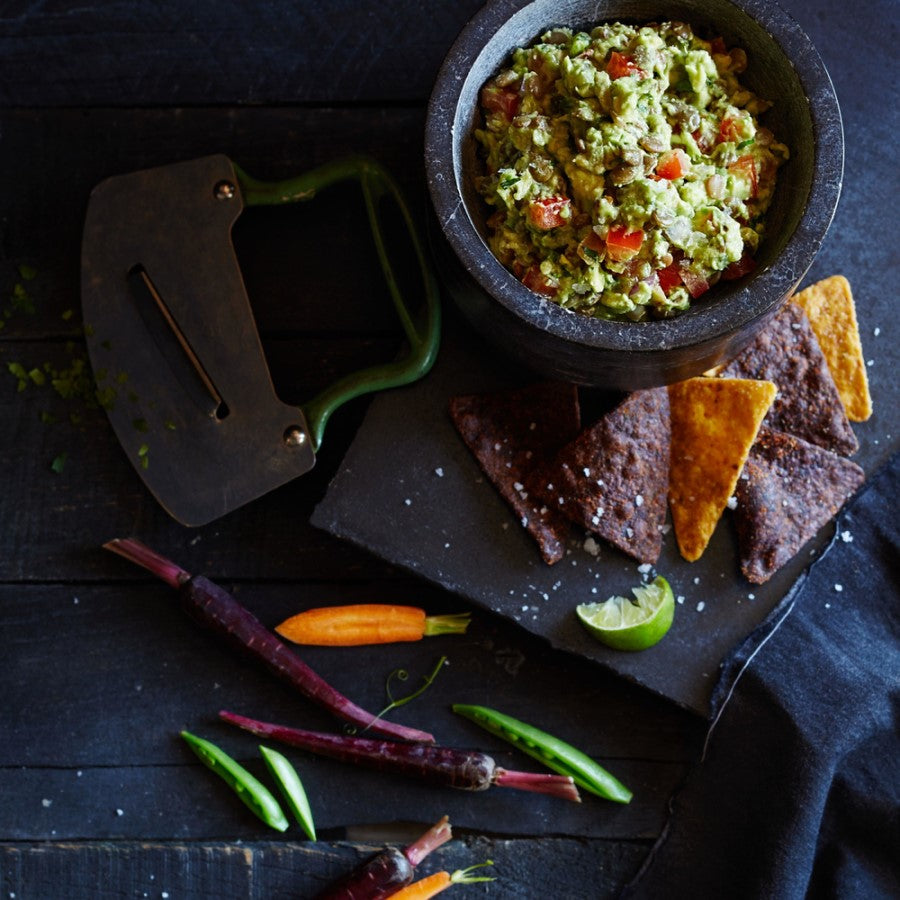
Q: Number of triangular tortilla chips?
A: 6